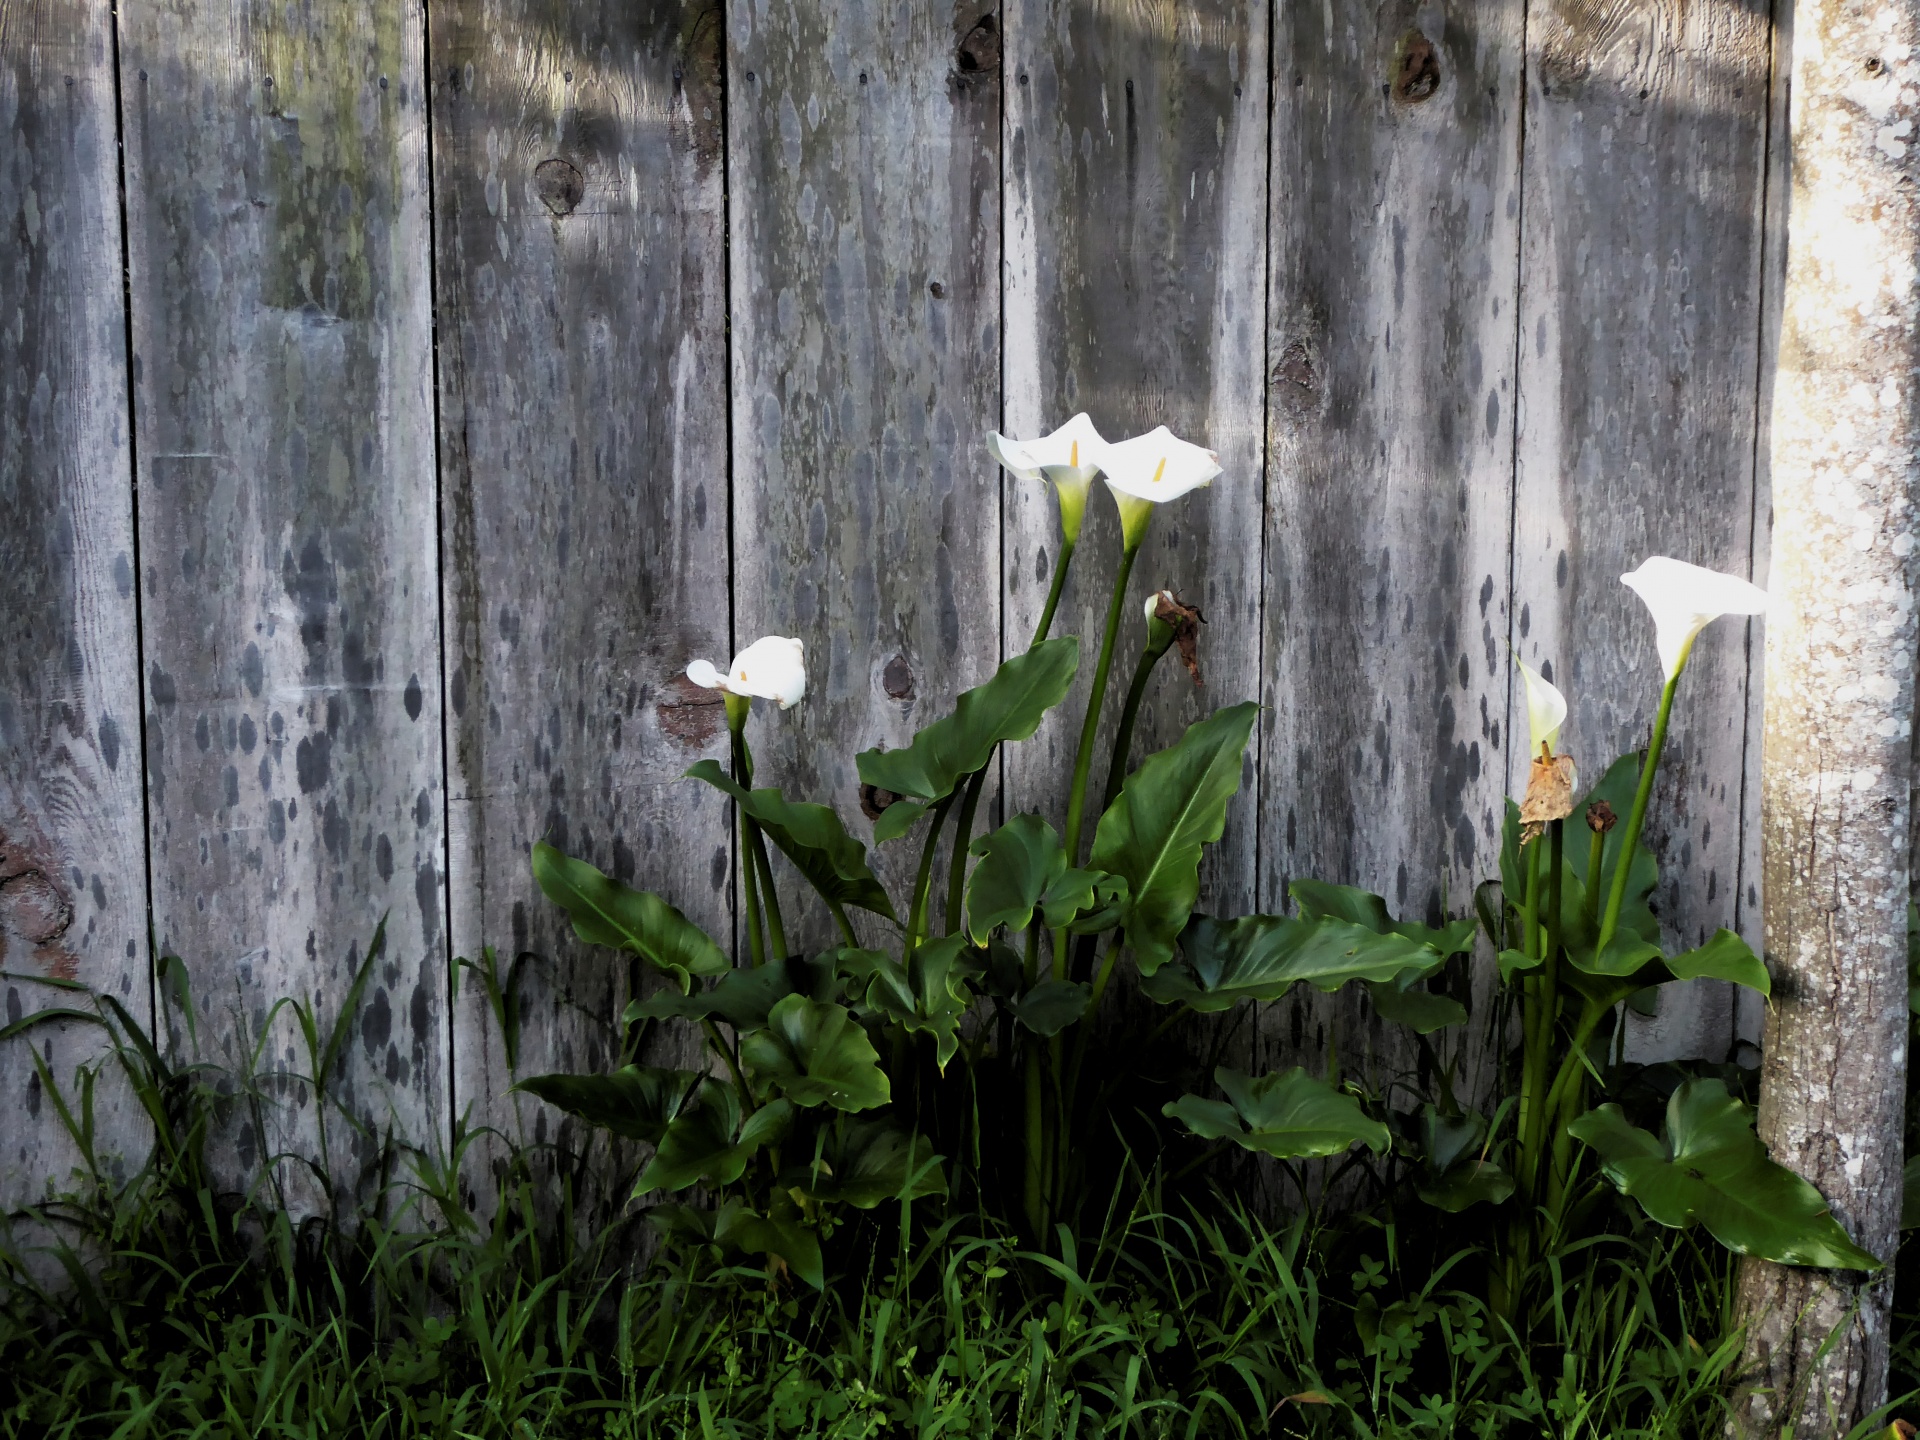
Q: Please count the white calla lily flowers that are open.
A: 4